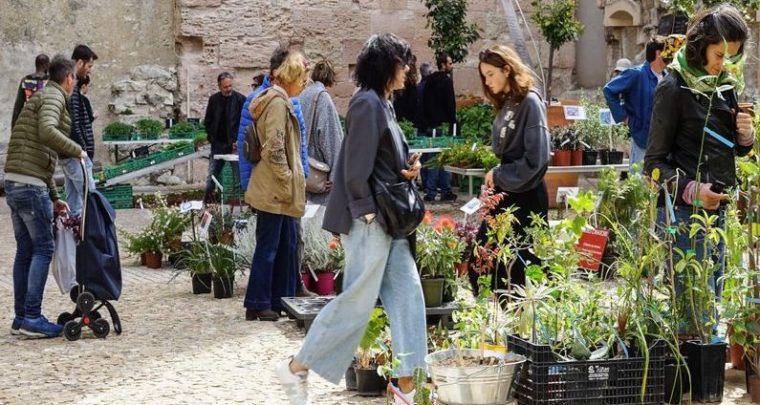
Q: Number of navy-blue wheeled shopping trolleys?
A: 1